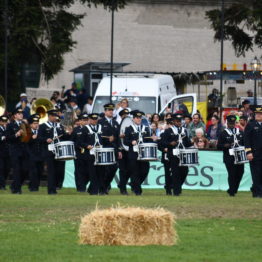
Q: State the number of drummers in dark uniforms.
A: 5